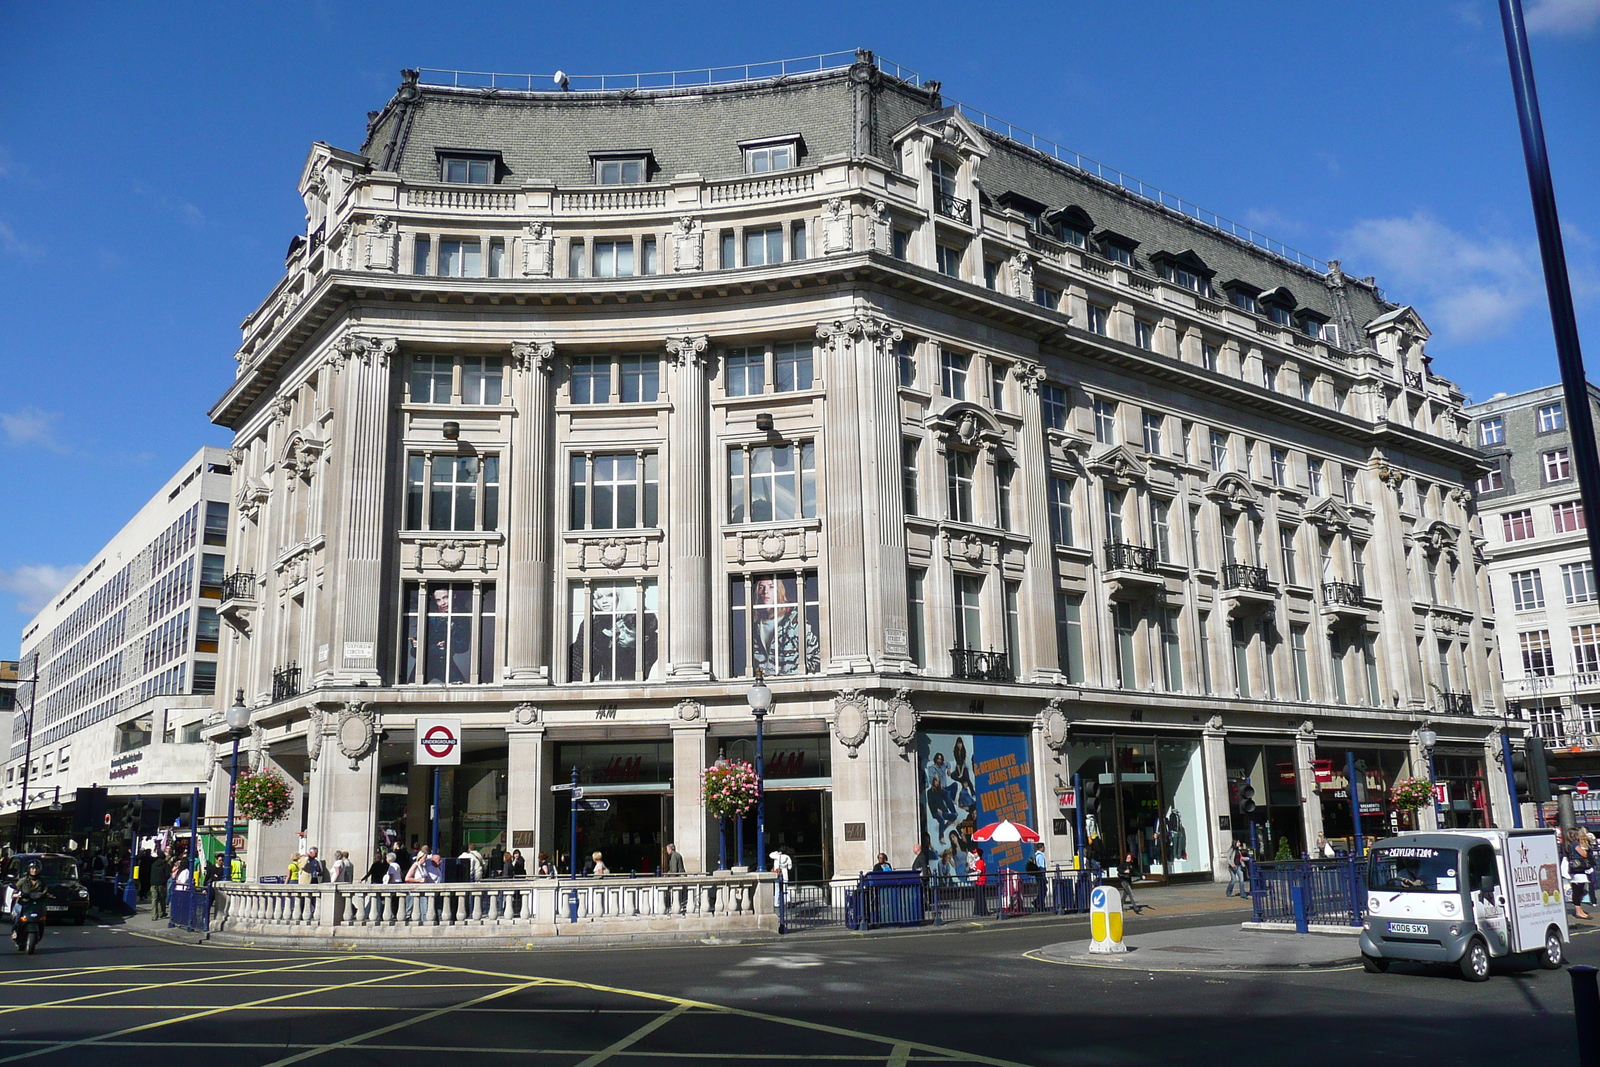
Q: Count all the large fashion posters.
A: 4